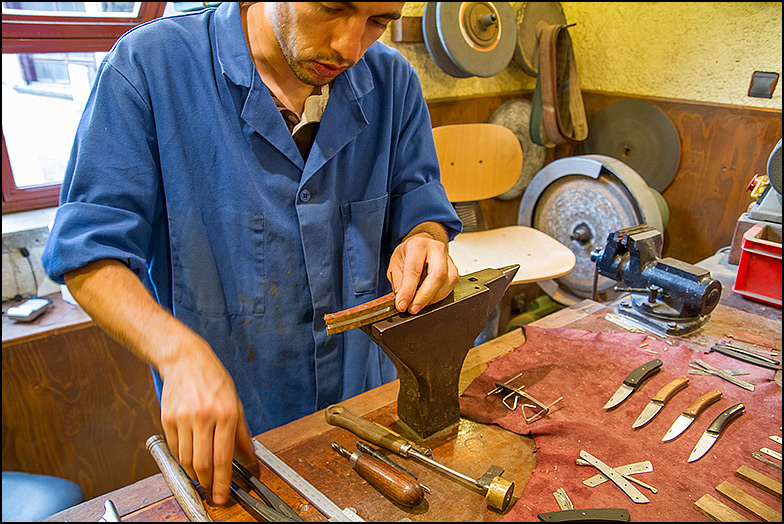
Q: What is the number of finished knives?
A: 4